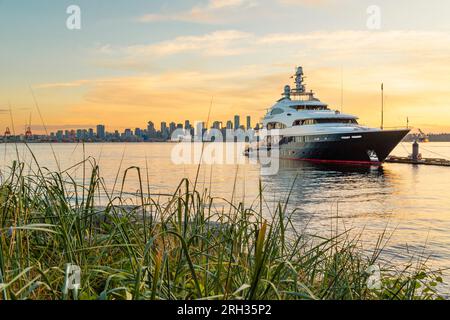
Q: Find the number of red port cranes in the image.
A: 2